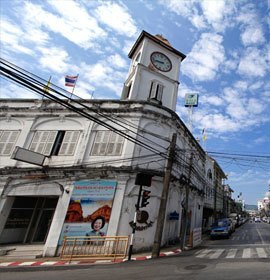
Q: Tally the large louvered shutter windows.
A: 3